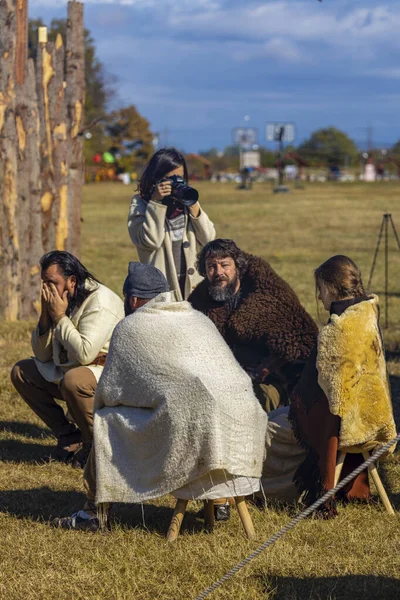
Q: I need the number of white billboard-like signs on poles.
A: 2